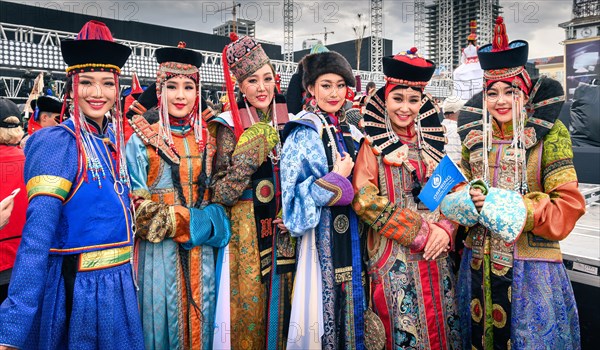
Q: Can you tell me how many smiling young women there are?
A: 6